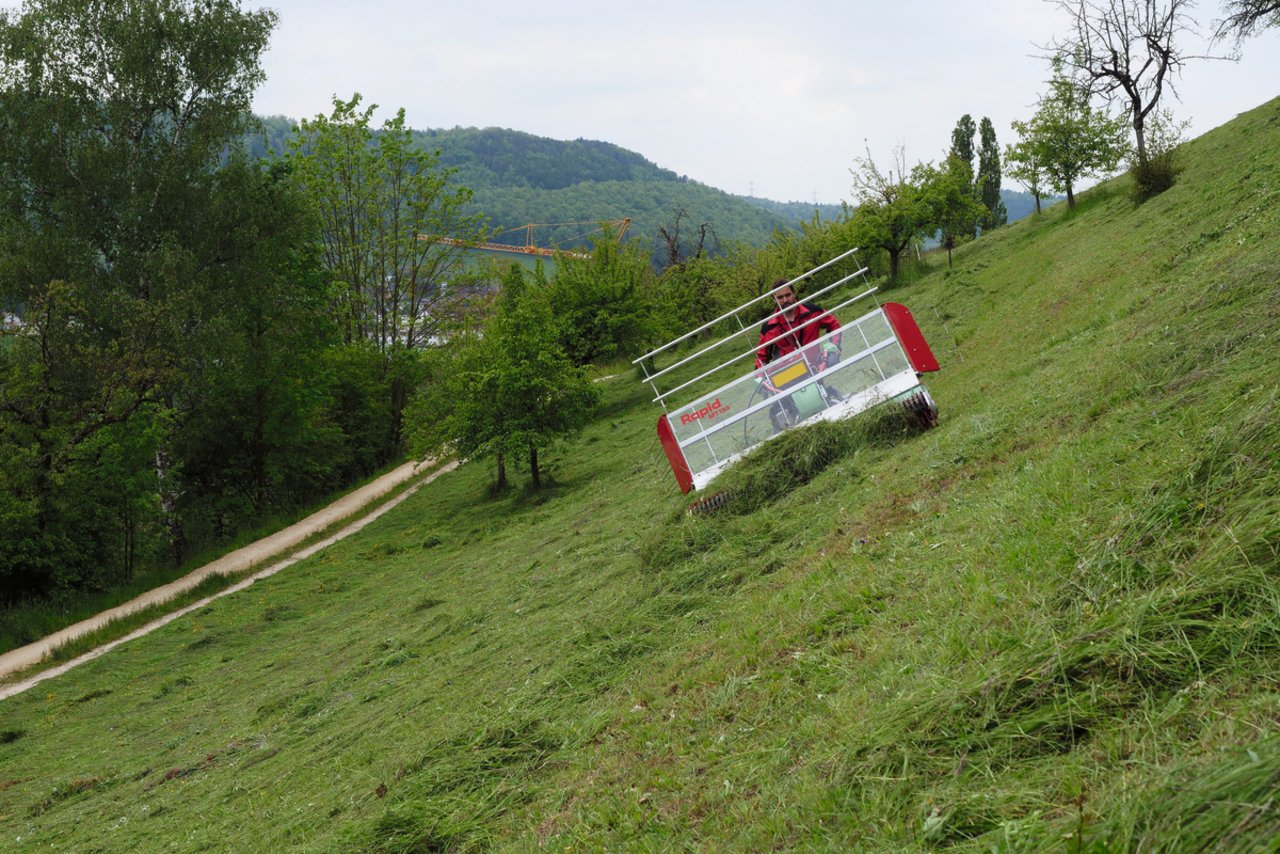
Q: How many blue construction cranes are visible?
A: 0